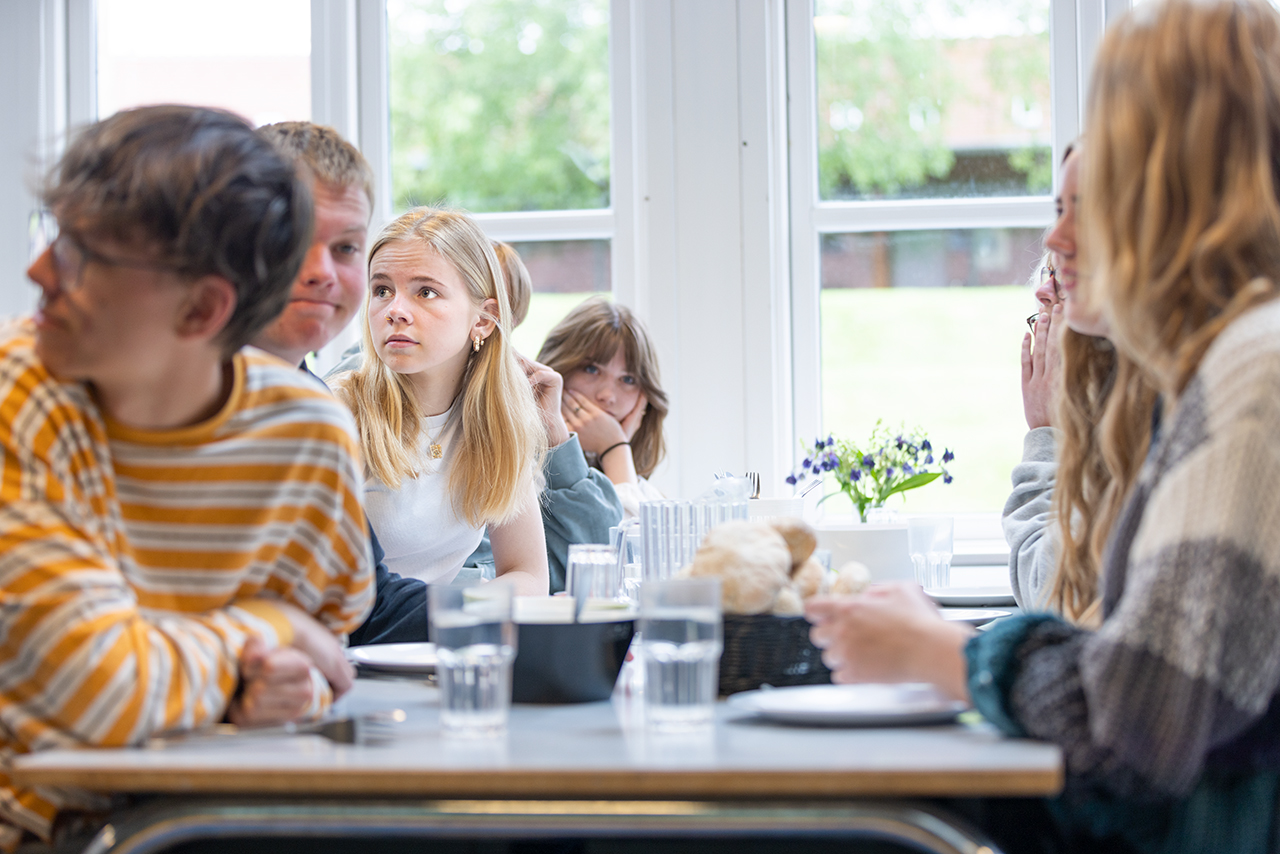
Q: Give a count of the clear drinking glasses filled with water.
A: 2